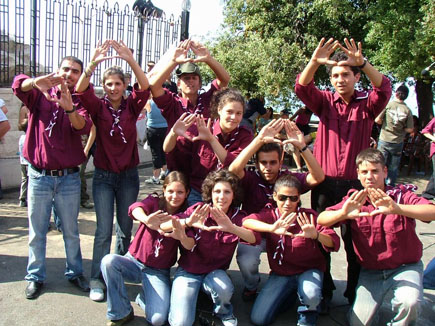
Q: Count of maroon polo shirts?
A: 10